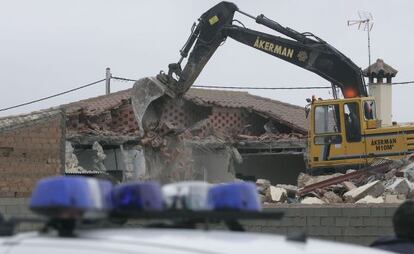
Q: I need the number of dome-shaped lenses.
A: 4